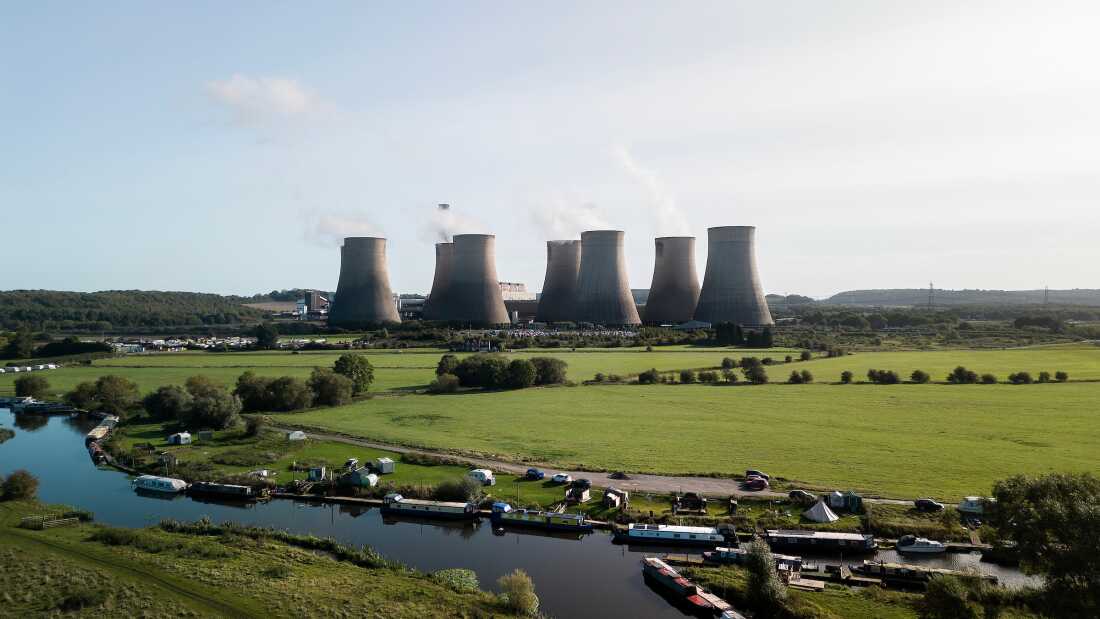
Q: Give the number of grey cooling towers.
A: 7